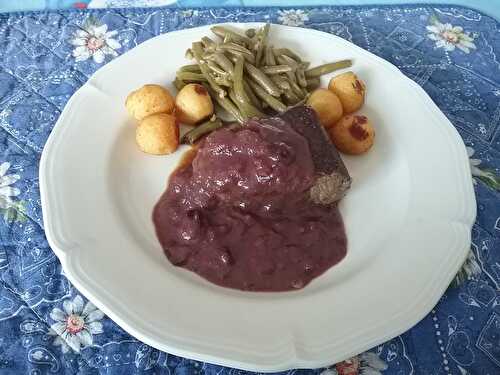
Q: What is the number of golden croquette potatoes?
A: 6